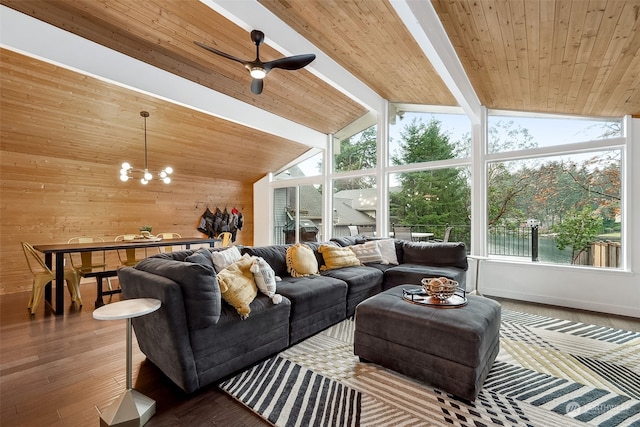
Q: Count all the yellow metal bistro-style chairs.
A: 5